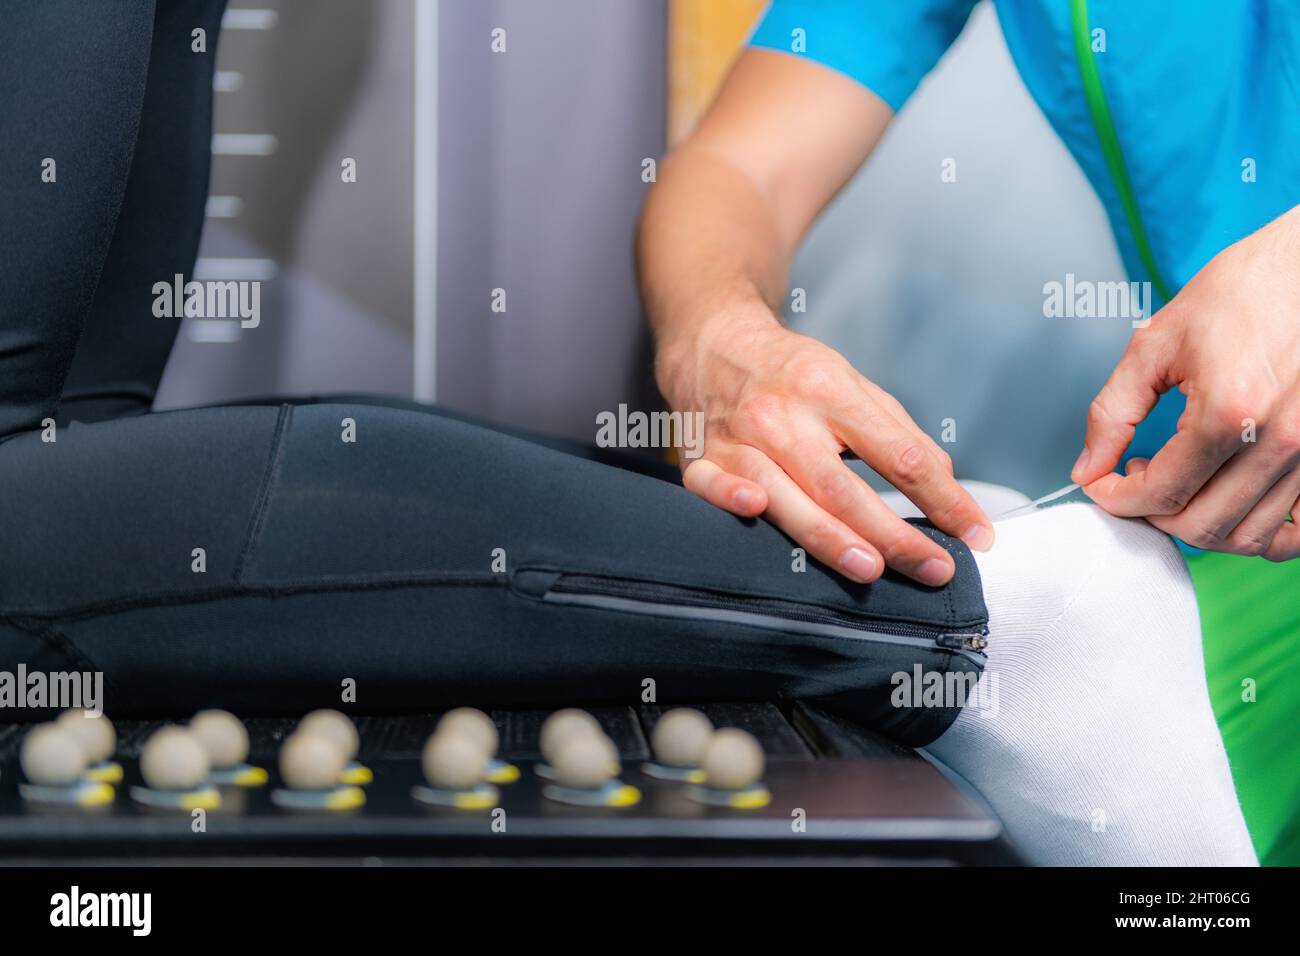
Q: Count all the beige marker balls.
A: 12